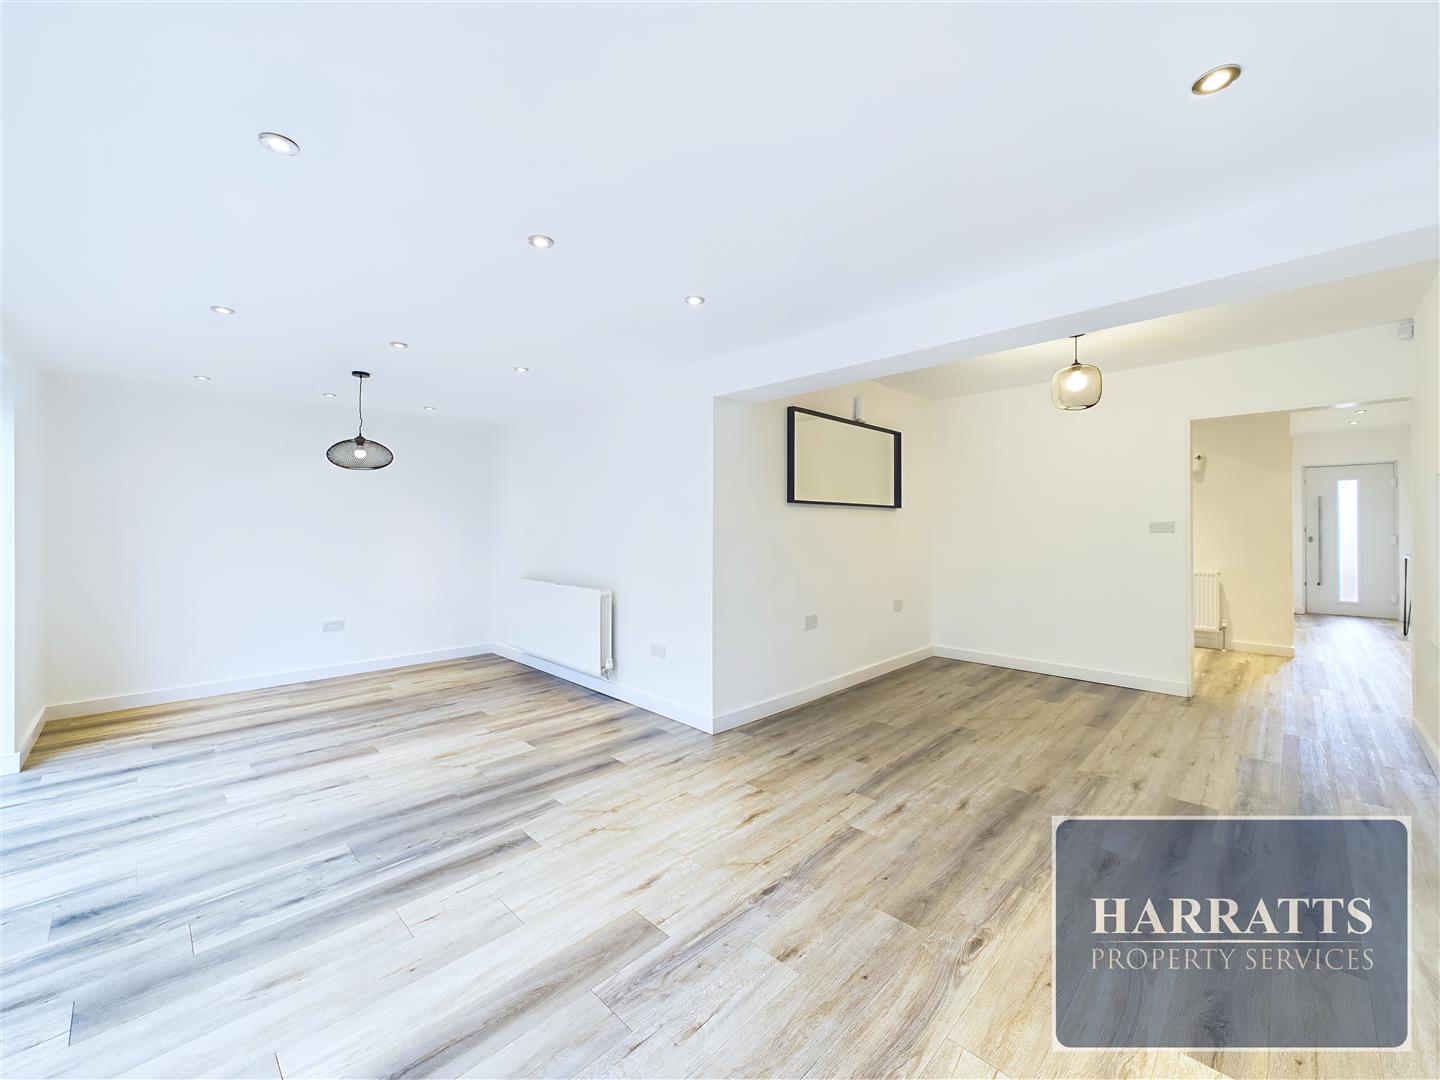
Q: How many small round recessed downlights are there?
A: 12